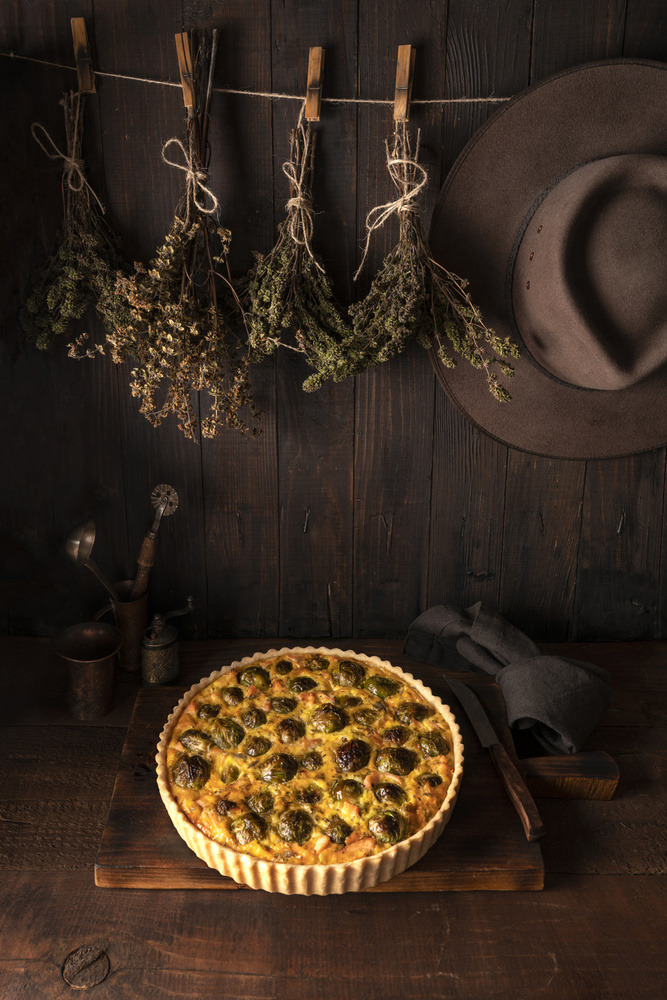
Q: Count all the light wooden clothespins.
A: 4